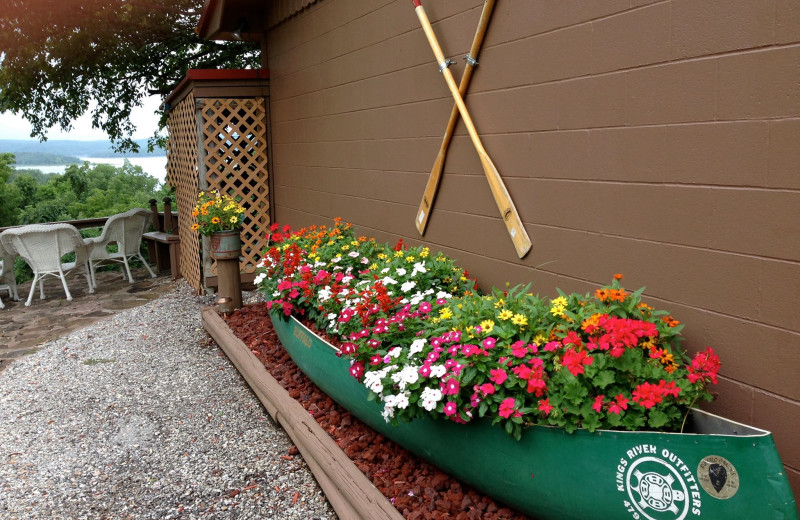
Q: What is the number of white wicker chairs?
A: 3